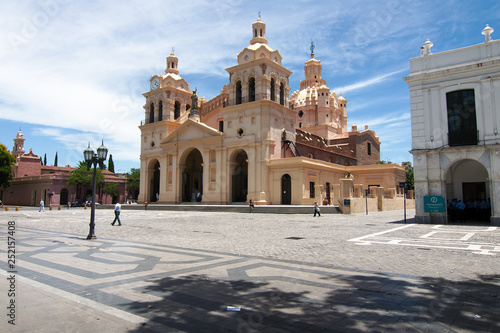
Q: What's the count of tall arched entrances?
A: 3